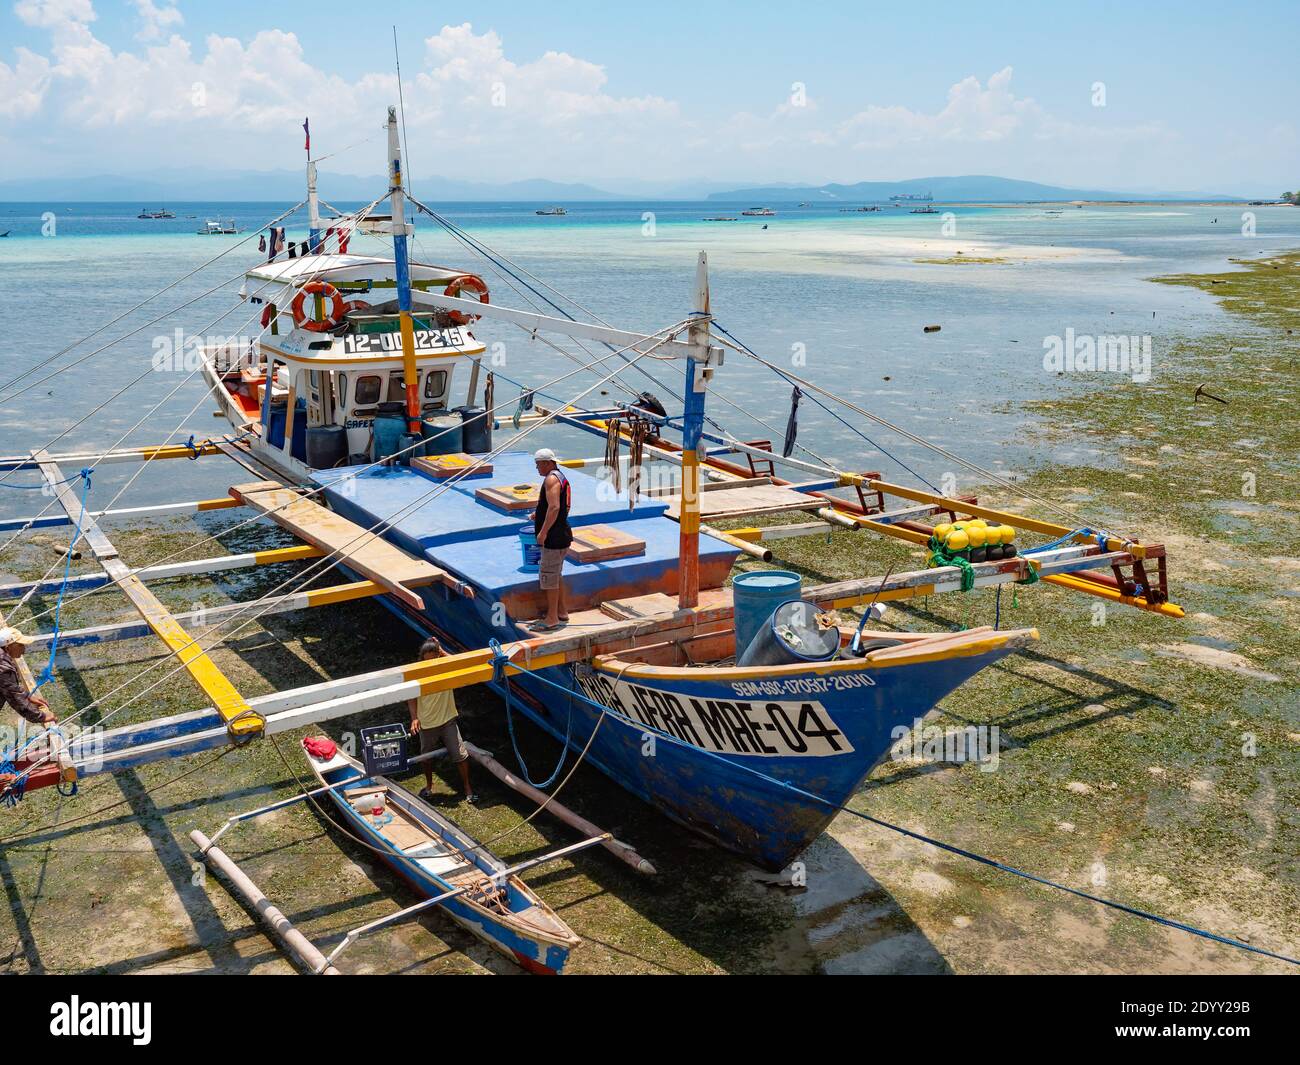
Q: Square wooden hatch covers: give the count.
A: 3